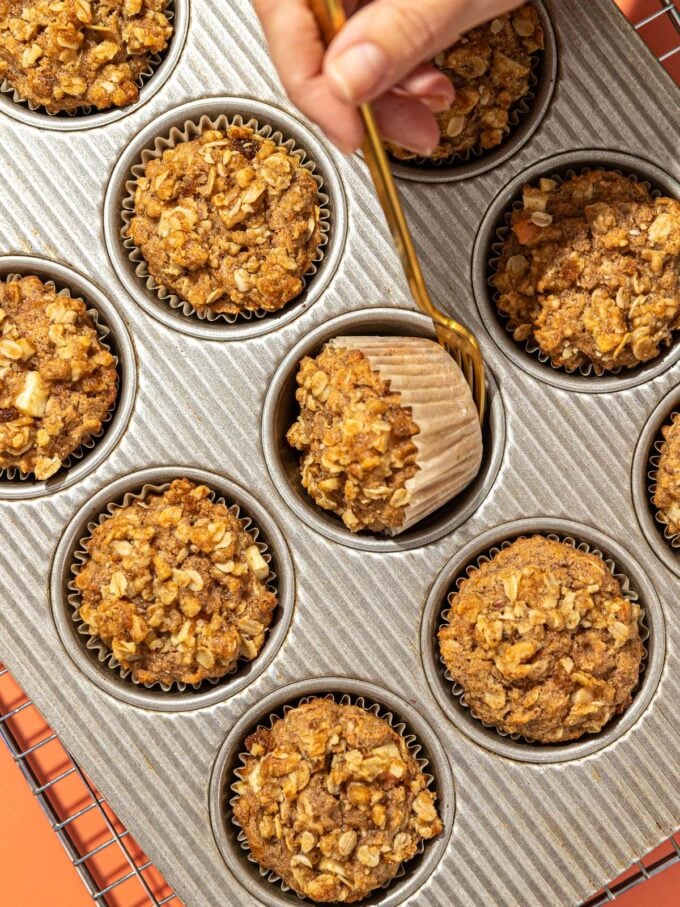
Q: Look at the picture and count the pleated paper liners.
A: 10